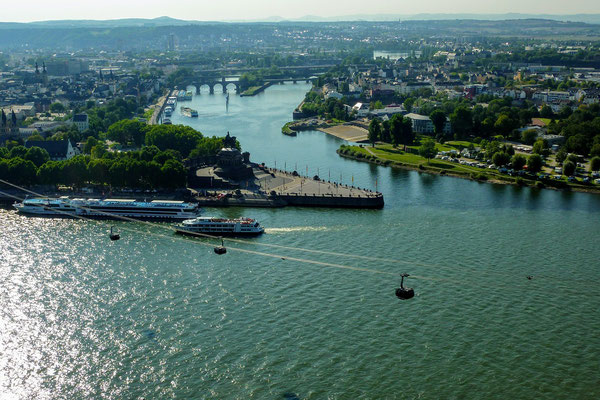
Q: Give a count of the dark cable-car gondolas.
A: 3